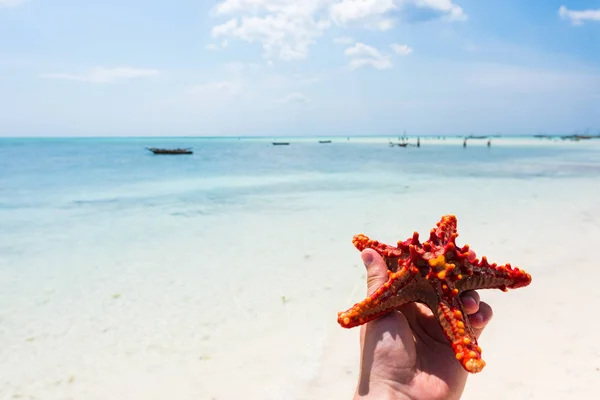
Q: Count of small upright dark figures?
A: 3